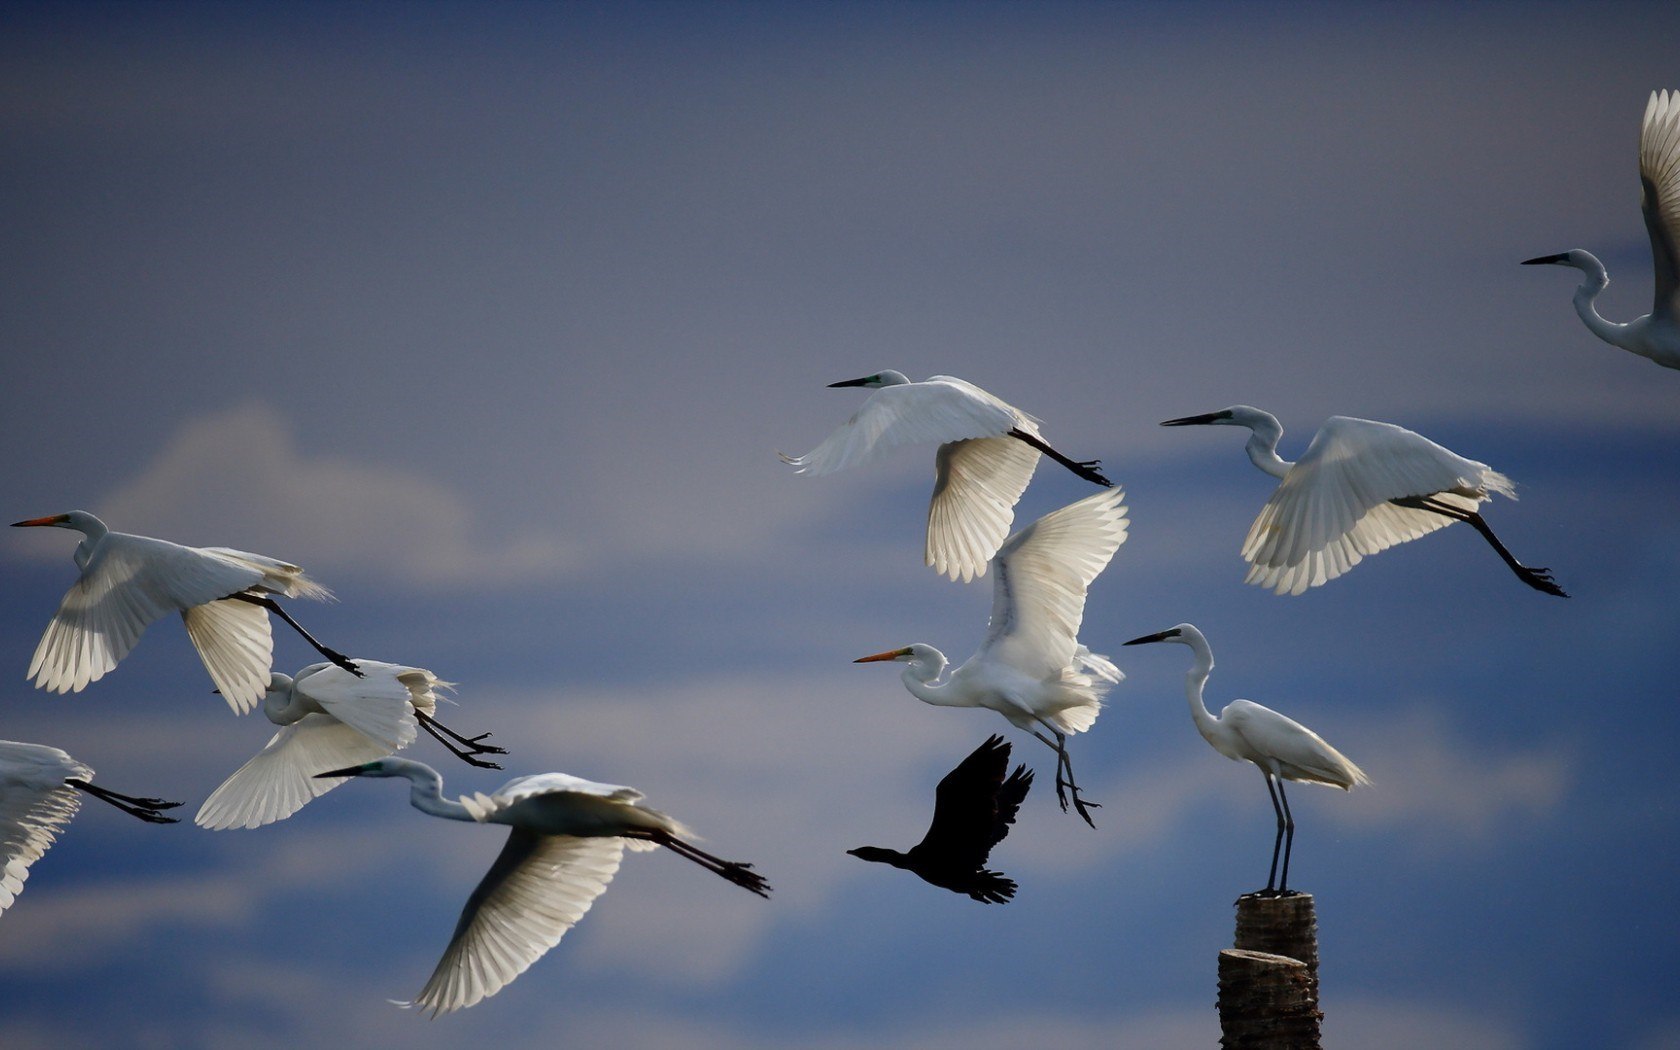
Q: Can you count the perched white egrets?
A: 1